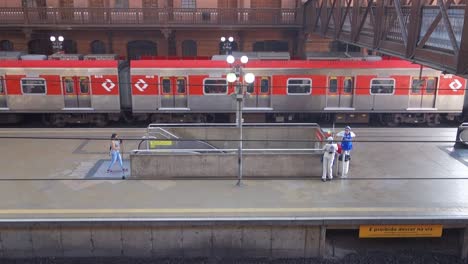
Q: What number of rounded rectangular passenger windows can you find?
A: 4